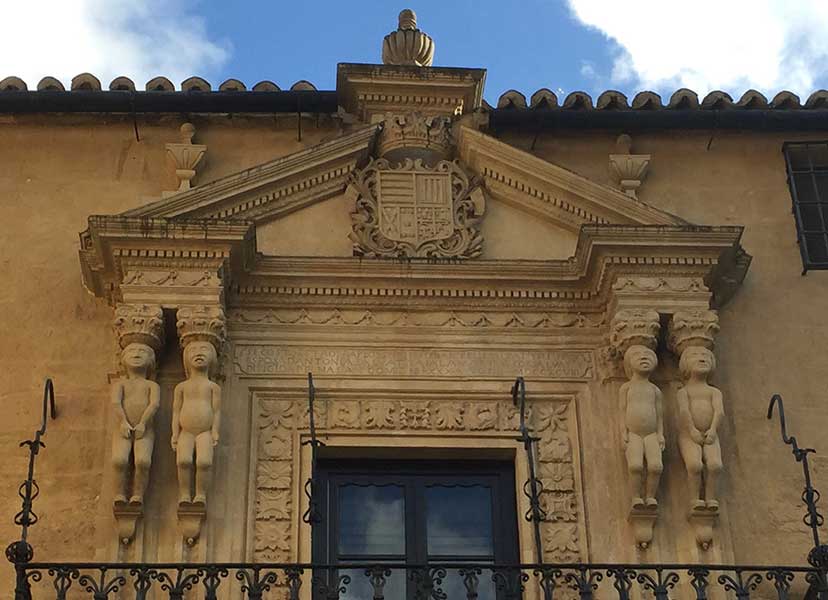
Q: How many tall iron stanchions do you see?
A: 4